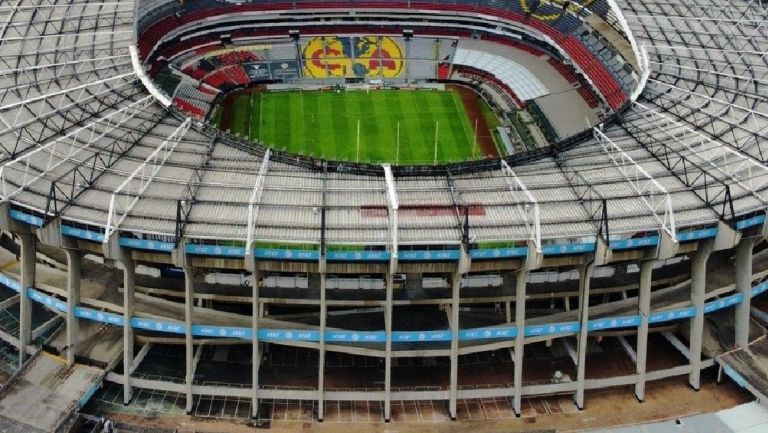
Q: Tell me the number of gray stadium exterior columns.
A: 13